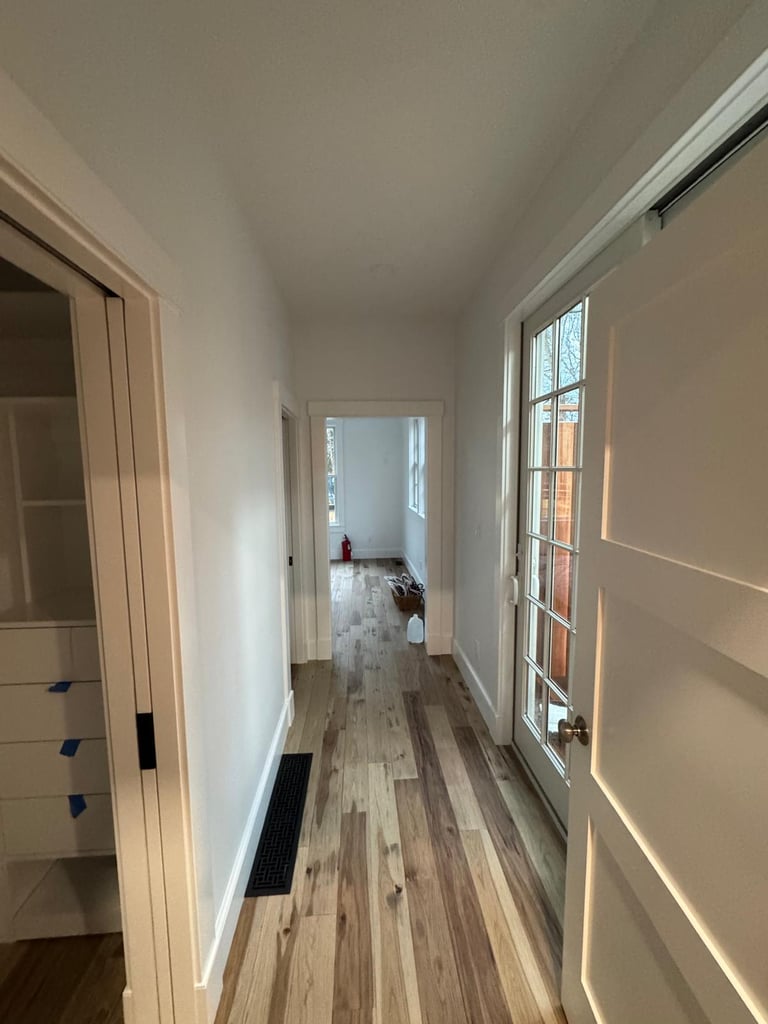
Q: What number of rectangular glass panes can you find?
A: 12